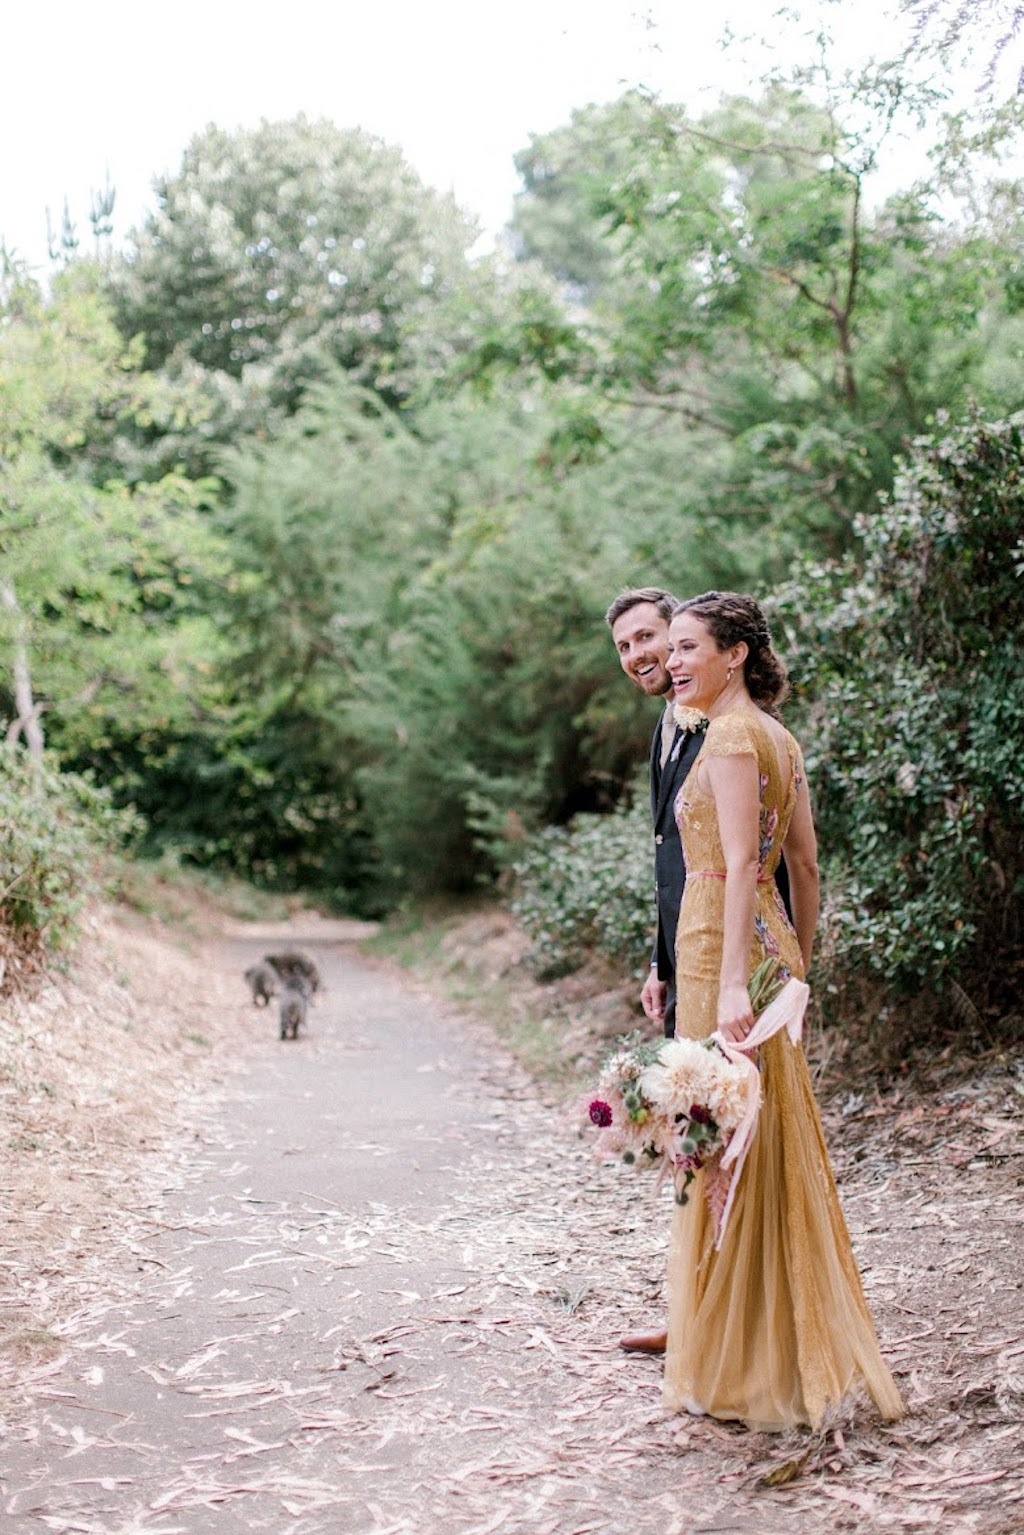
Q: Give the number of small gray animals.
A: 3